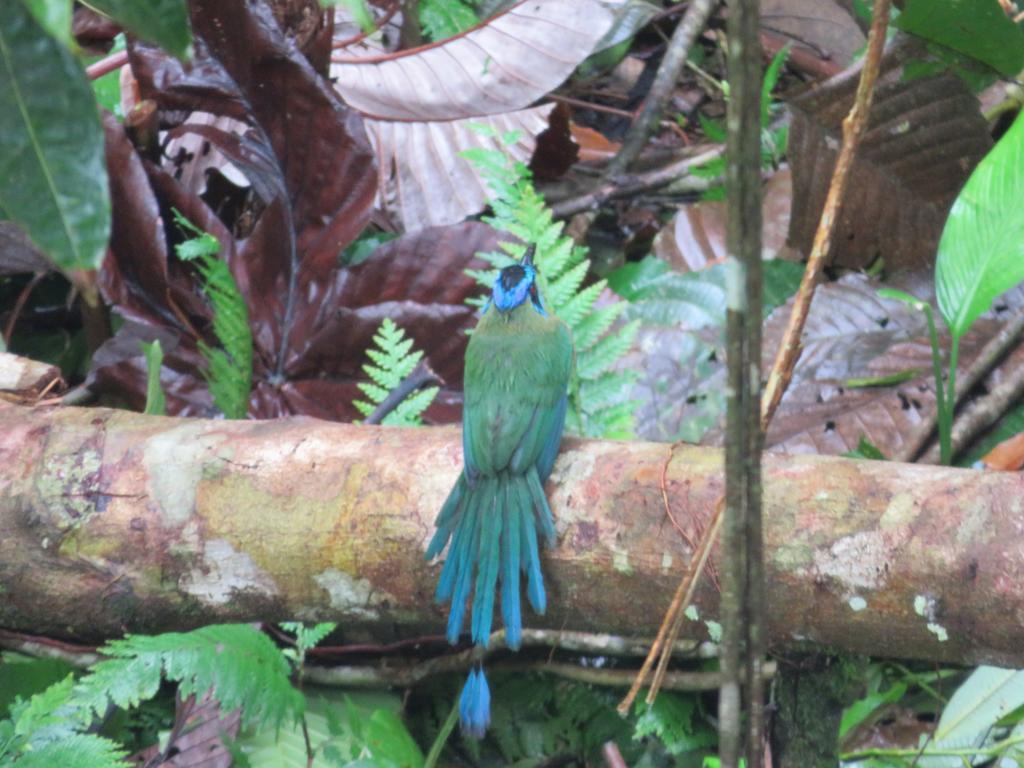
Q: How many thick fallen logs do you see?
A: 1